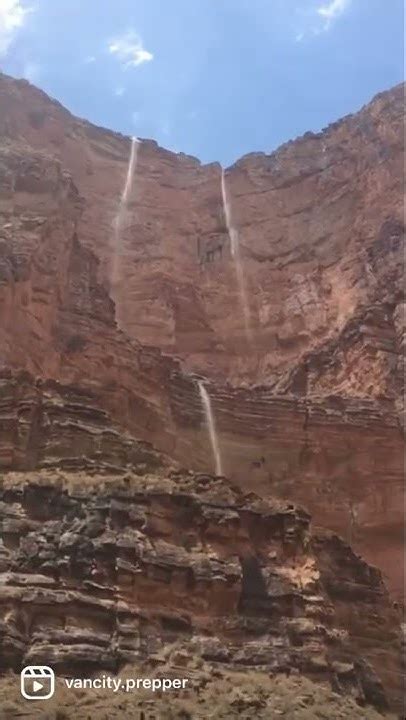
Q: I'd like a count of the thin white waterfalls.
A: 3